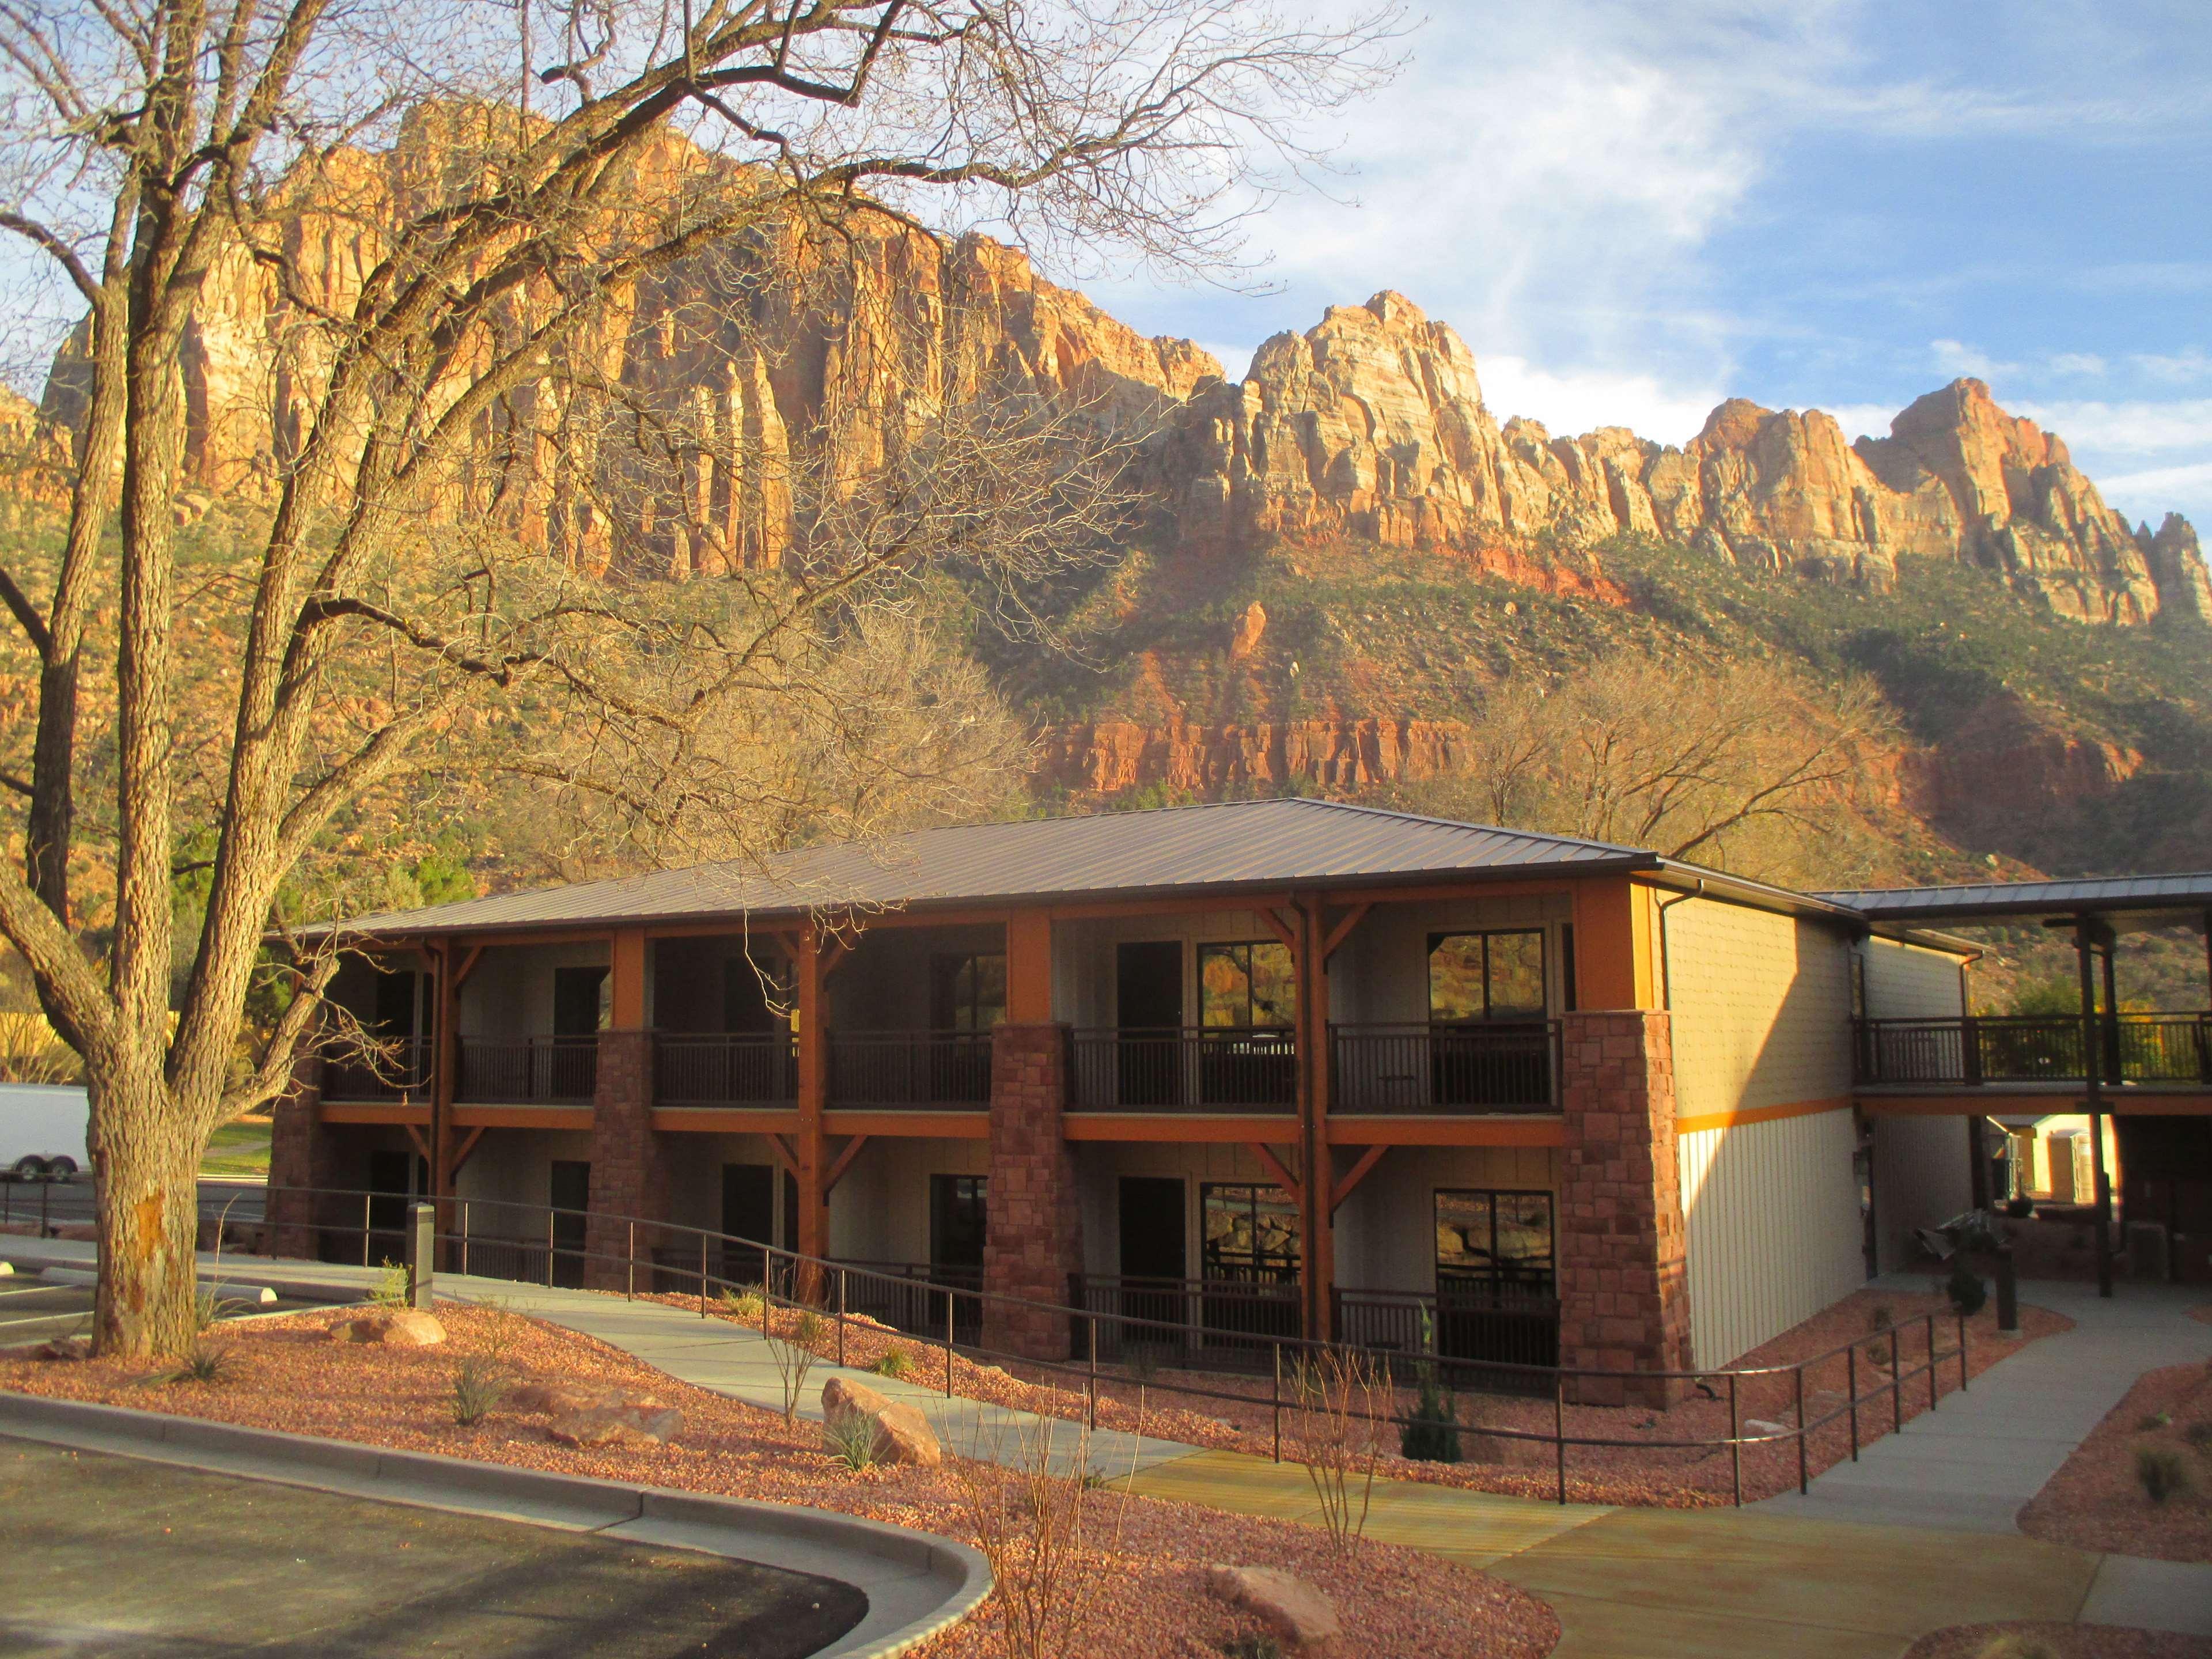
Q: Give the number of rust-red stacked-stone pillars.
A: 4